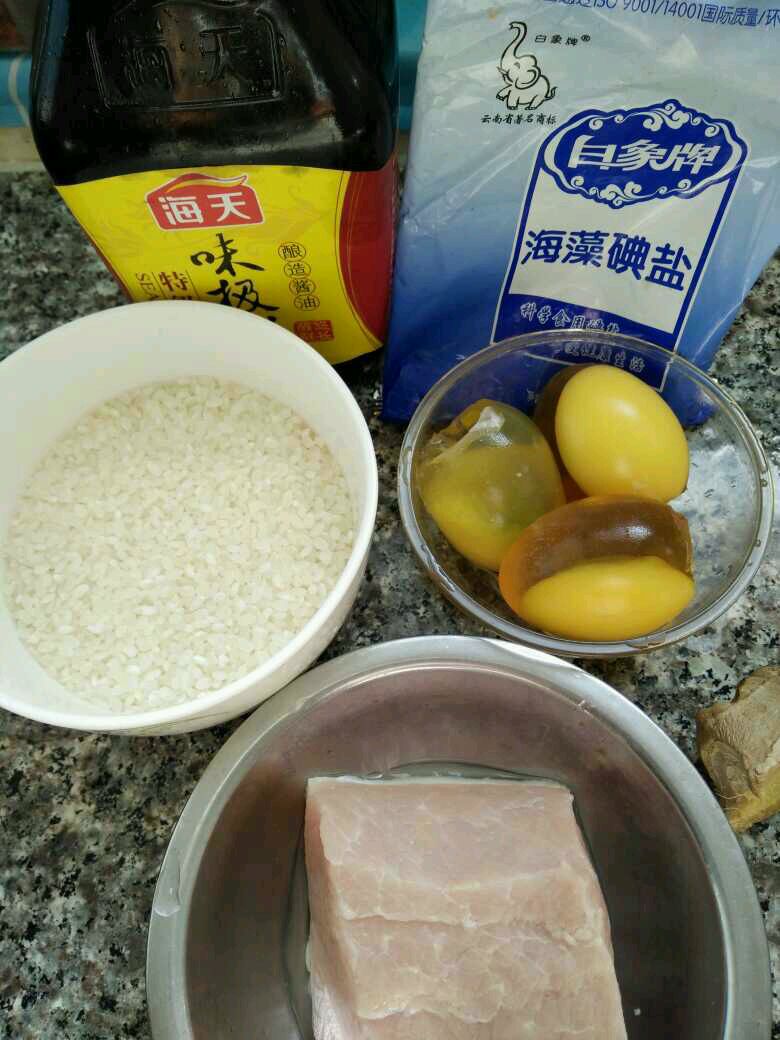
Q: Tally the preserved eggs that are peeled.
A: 3